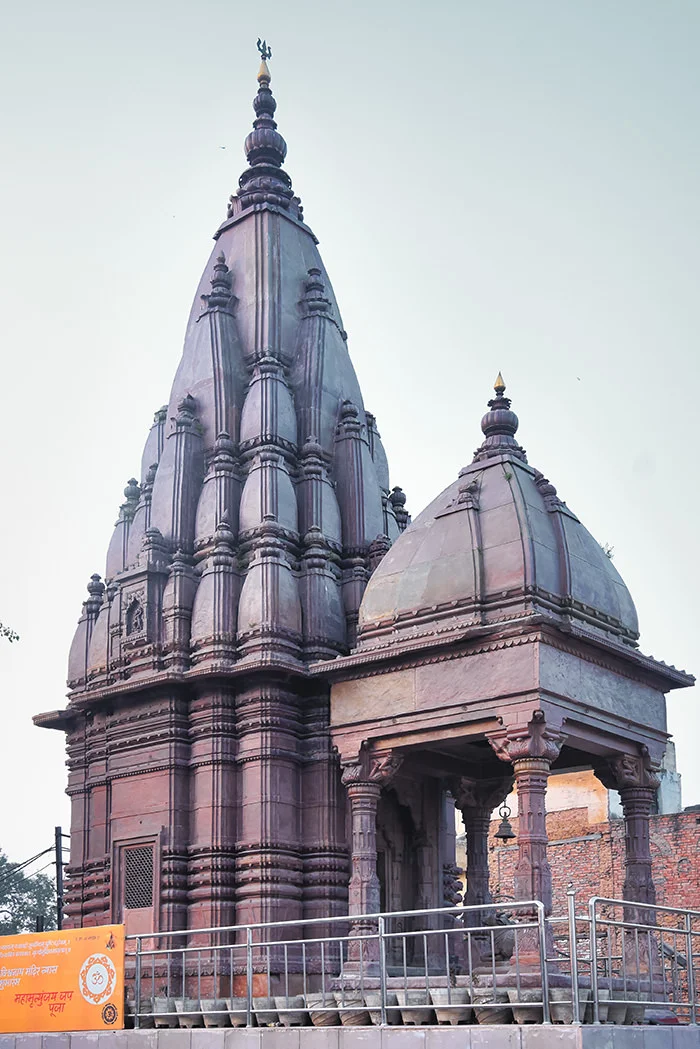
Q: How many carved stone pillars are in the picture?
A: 4